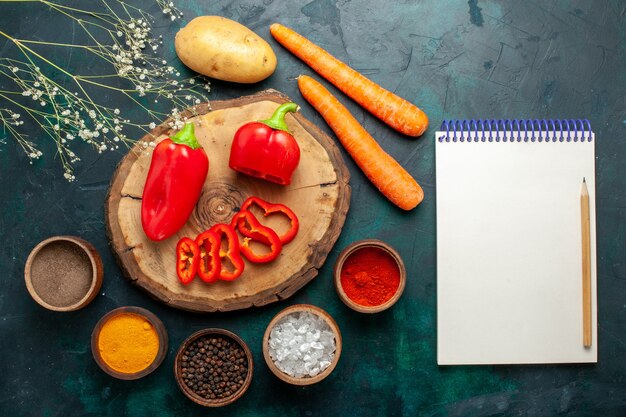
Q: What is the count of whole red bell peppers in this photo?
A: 1